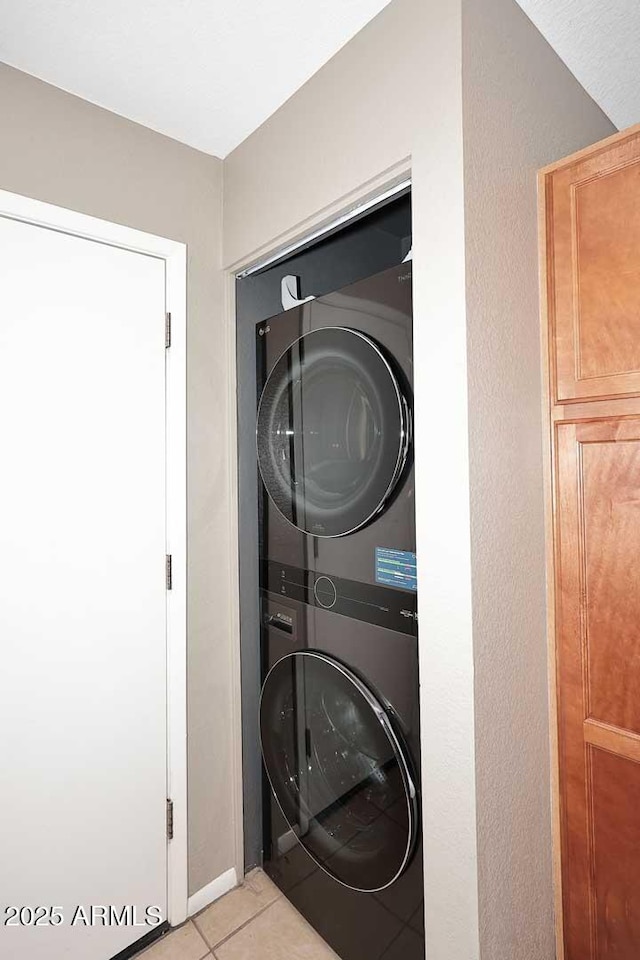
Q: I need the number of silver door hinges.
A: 3